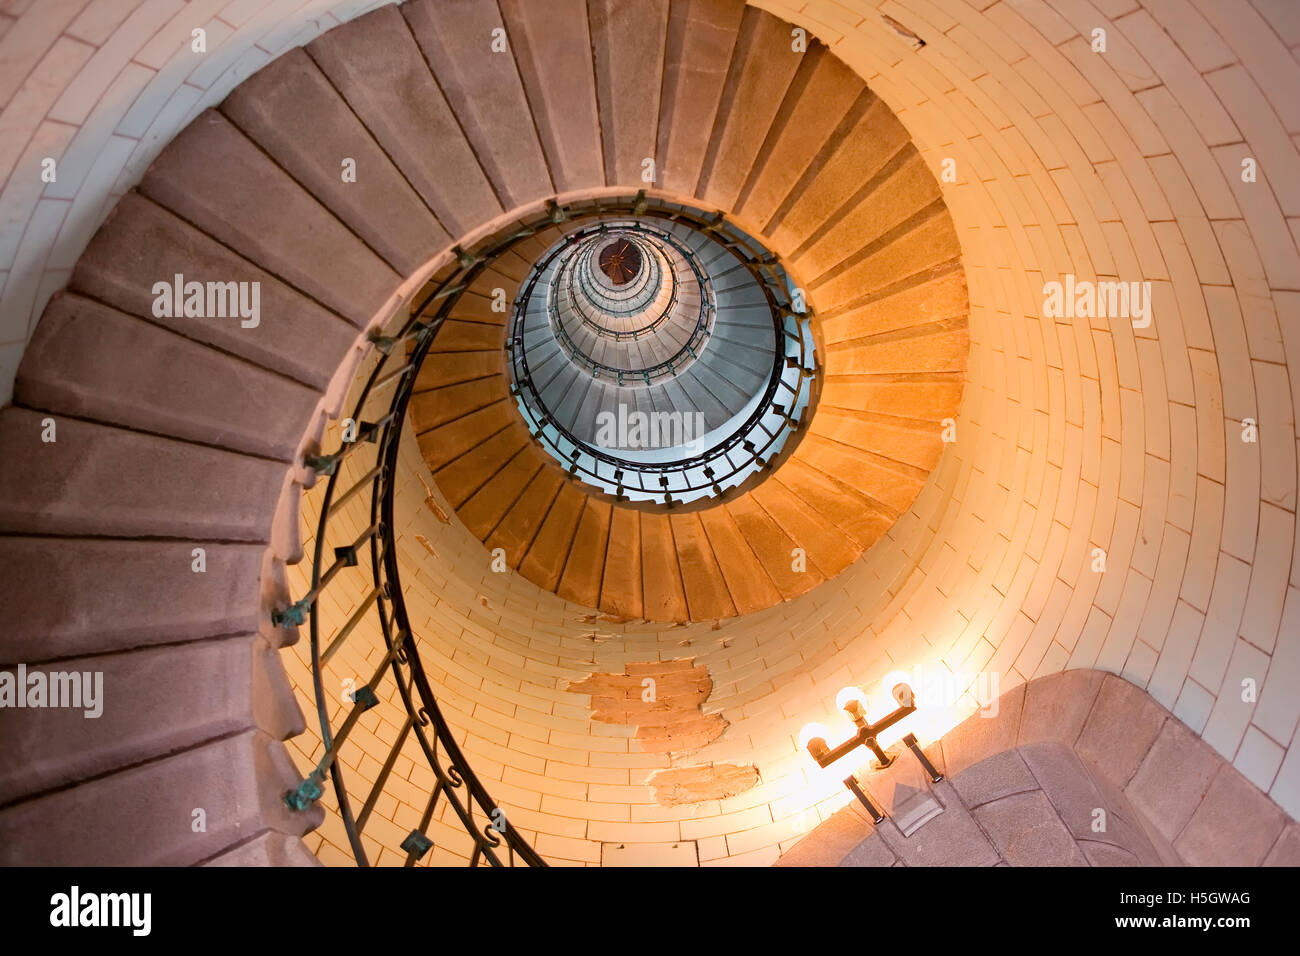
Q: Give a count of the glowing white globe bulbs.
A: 3